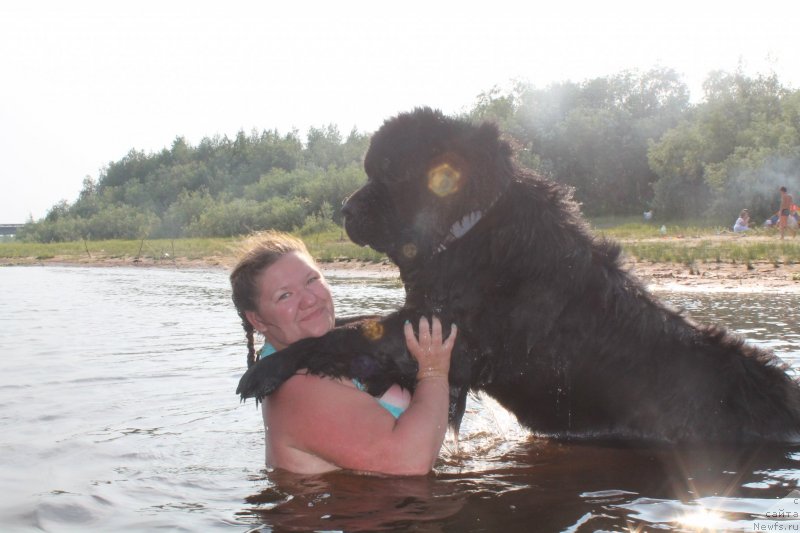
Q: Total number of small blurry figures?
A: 2